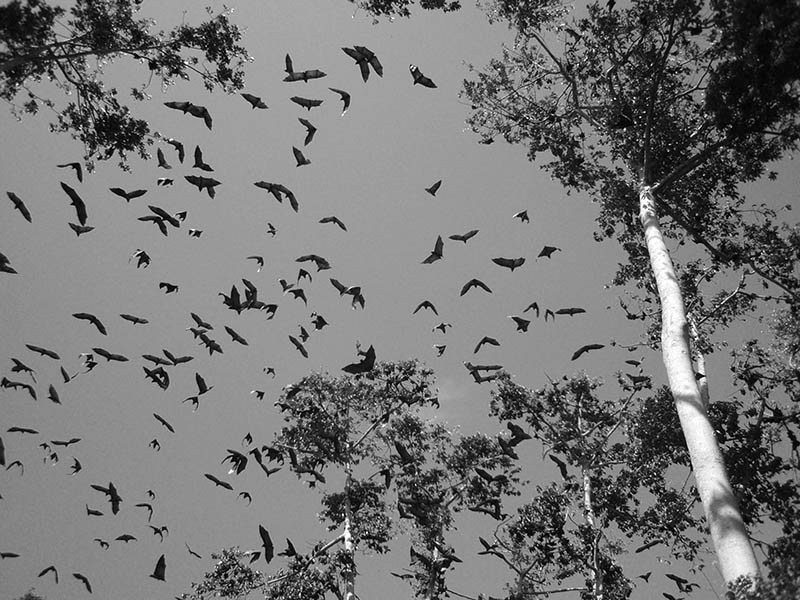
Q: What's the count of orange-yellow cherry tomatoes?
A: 0